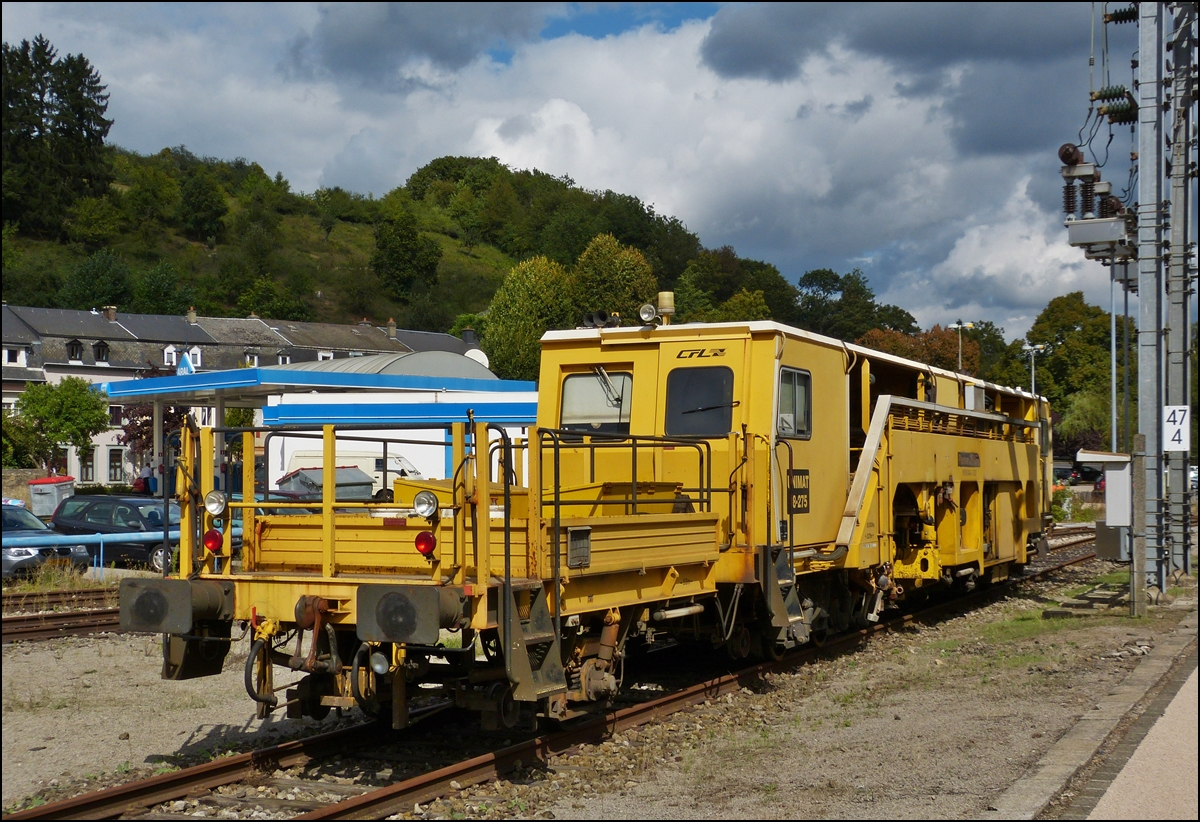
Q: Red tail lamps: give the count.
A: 2